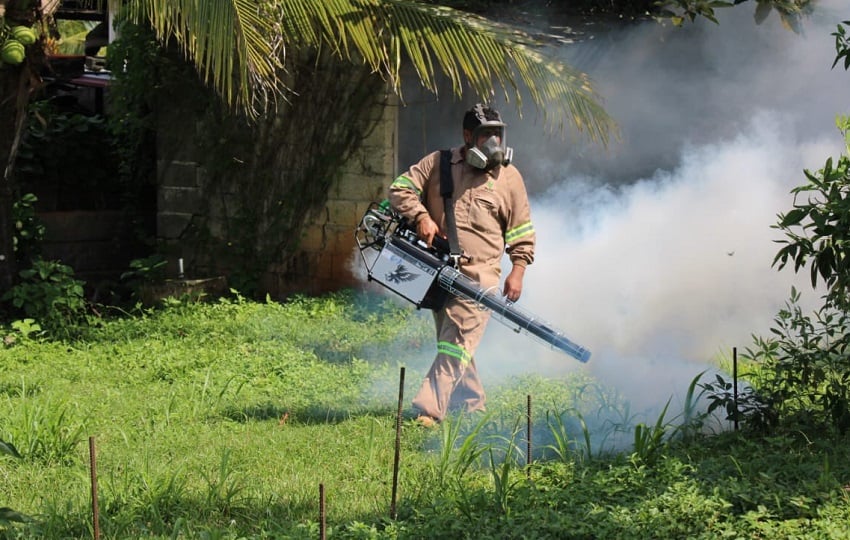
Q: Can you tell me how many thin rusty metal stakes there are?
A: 5